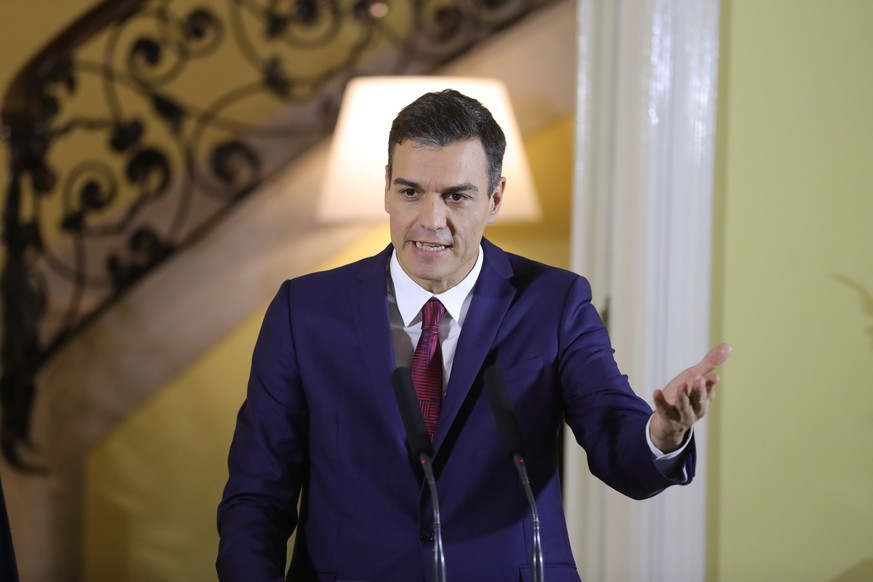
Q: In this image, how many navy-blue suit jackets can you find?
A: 1